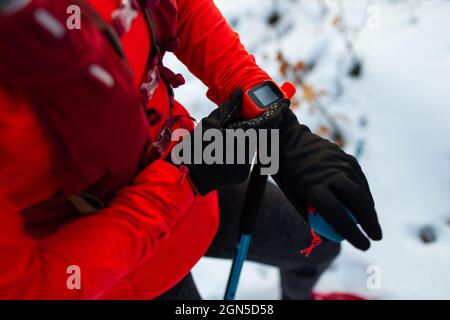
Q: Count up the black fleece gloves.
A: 2